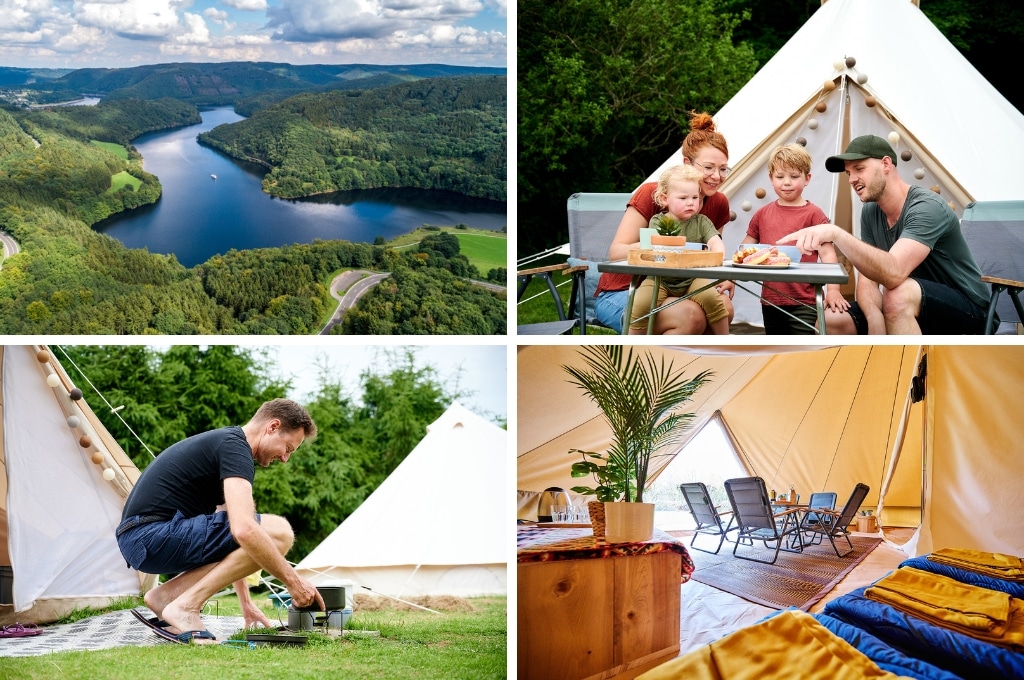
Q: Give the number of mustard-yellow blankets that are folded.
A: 3